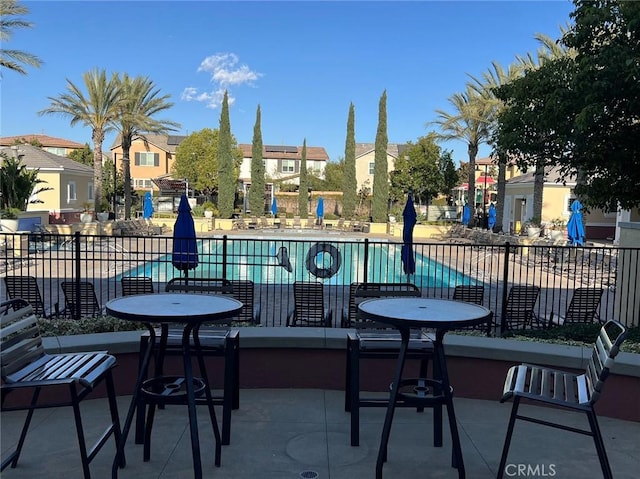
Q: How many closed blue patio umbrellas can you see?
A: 8